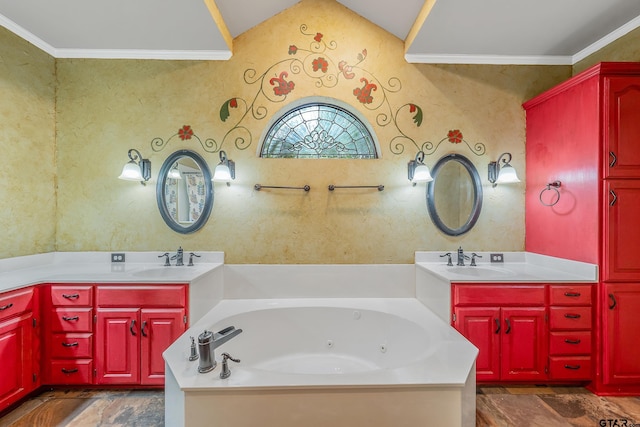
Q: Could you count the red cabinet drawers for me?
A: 9